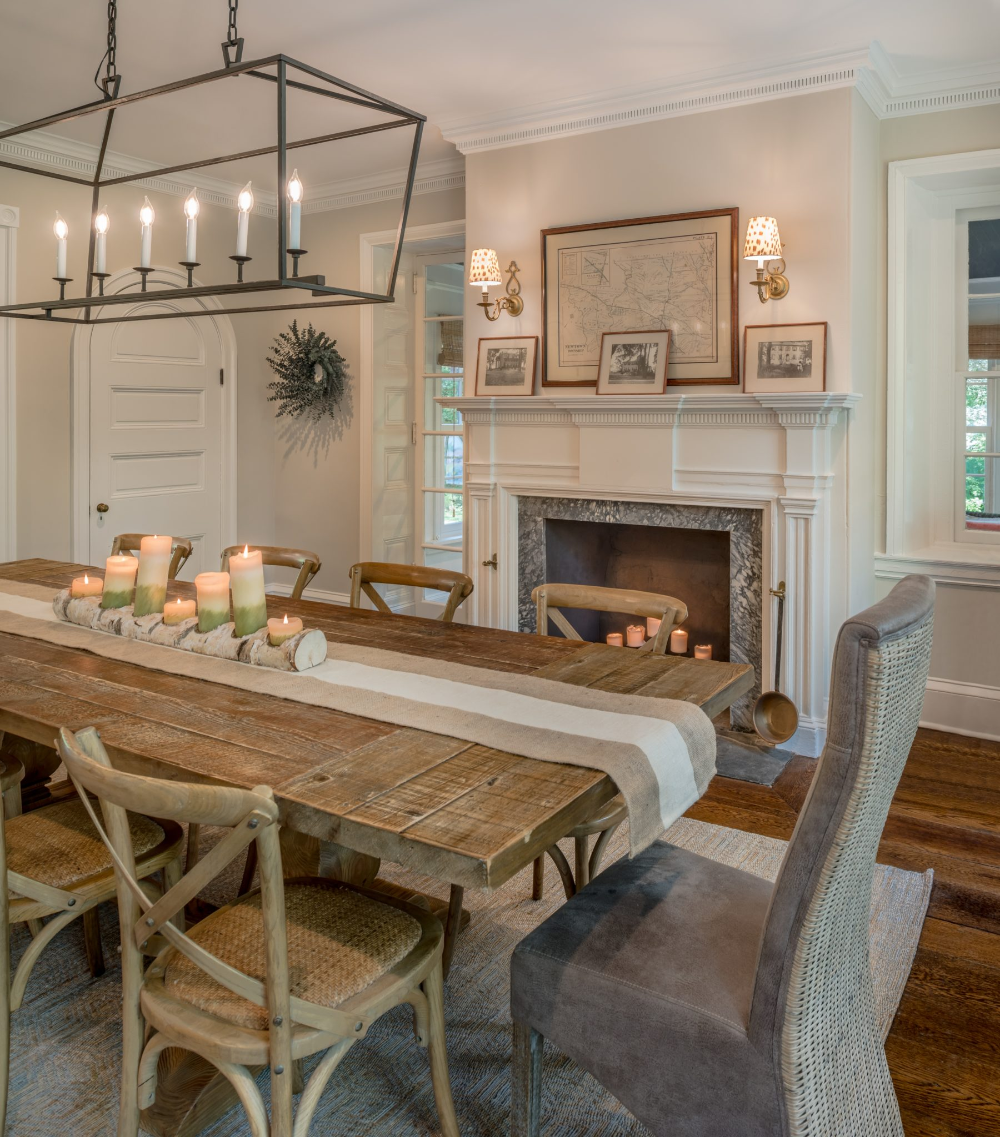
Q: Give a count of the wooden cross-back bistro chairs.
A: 6